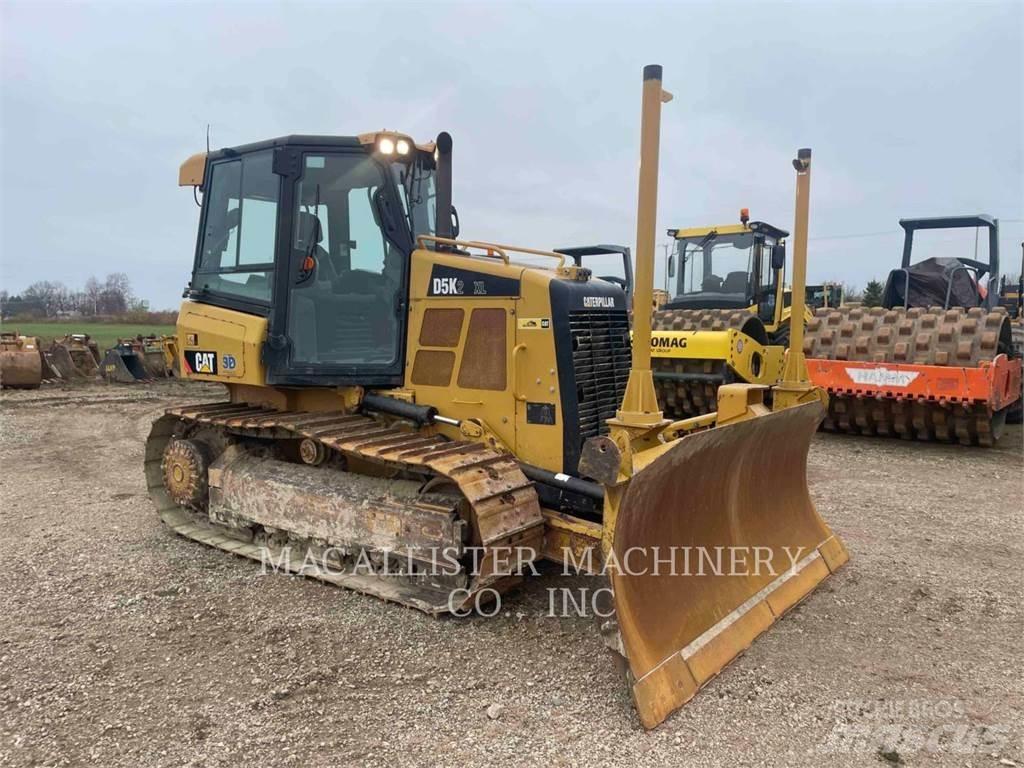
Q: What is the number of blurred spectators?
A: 0